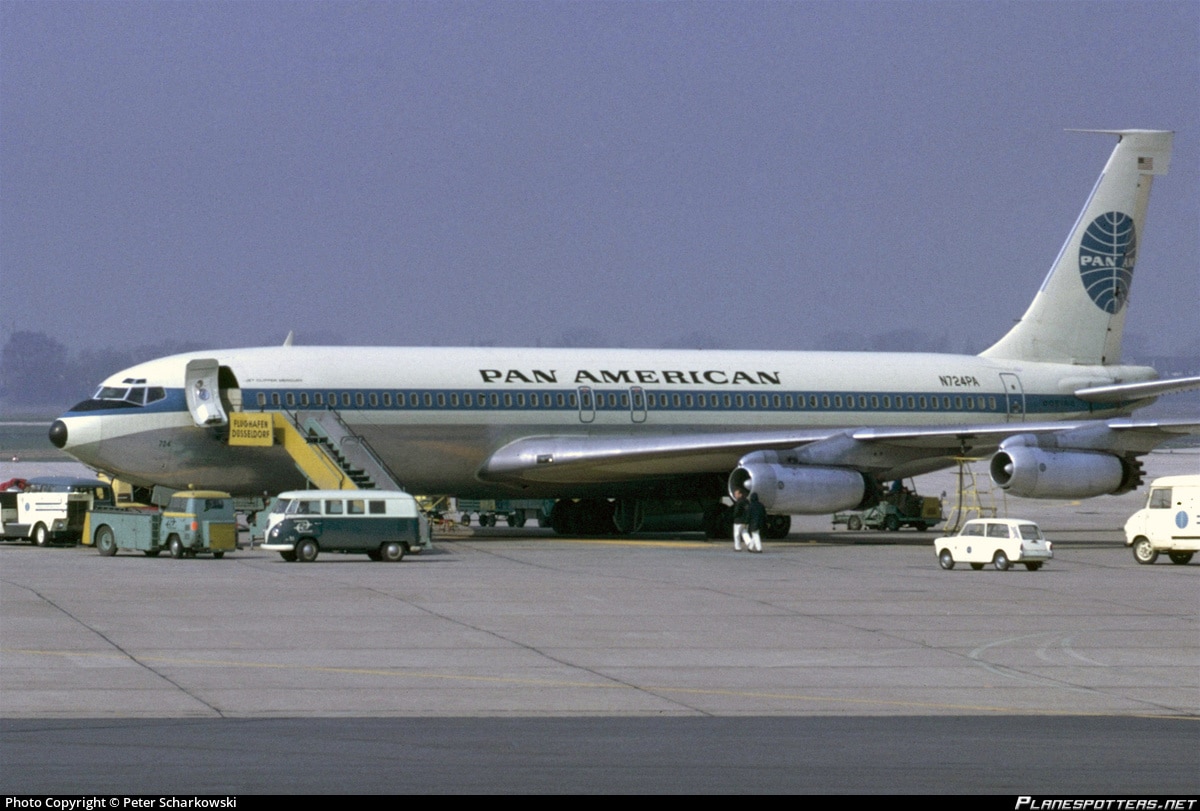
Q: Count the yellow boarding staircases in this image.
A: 1